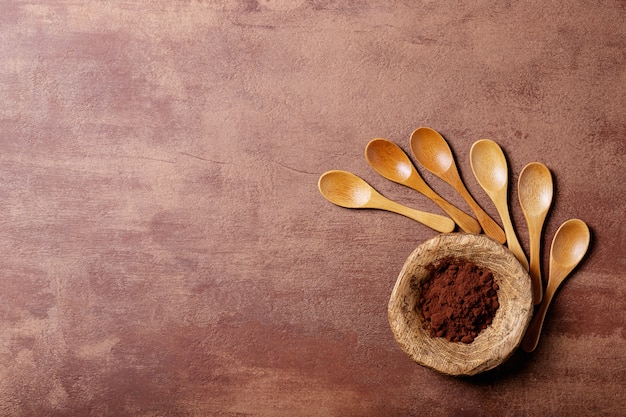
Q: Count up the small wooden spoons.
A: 6